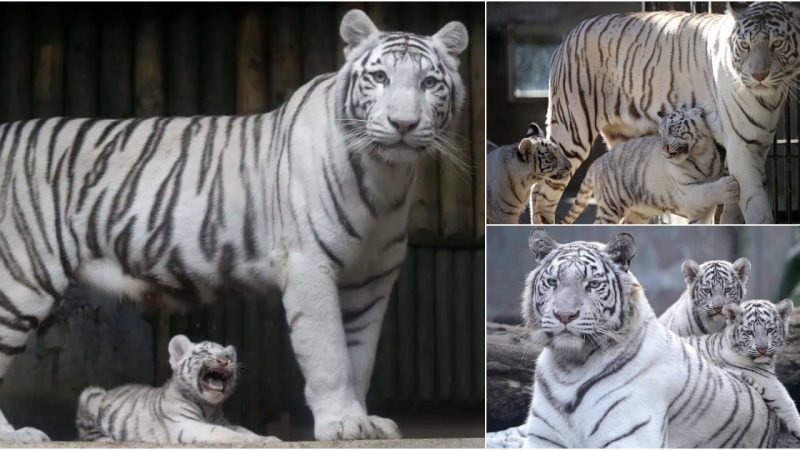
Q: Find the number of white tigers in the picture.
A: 8